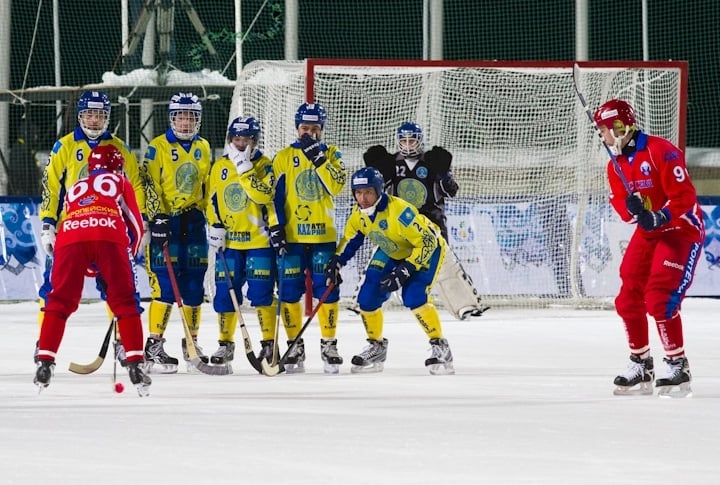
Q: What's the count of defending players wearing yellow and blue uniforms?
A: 5